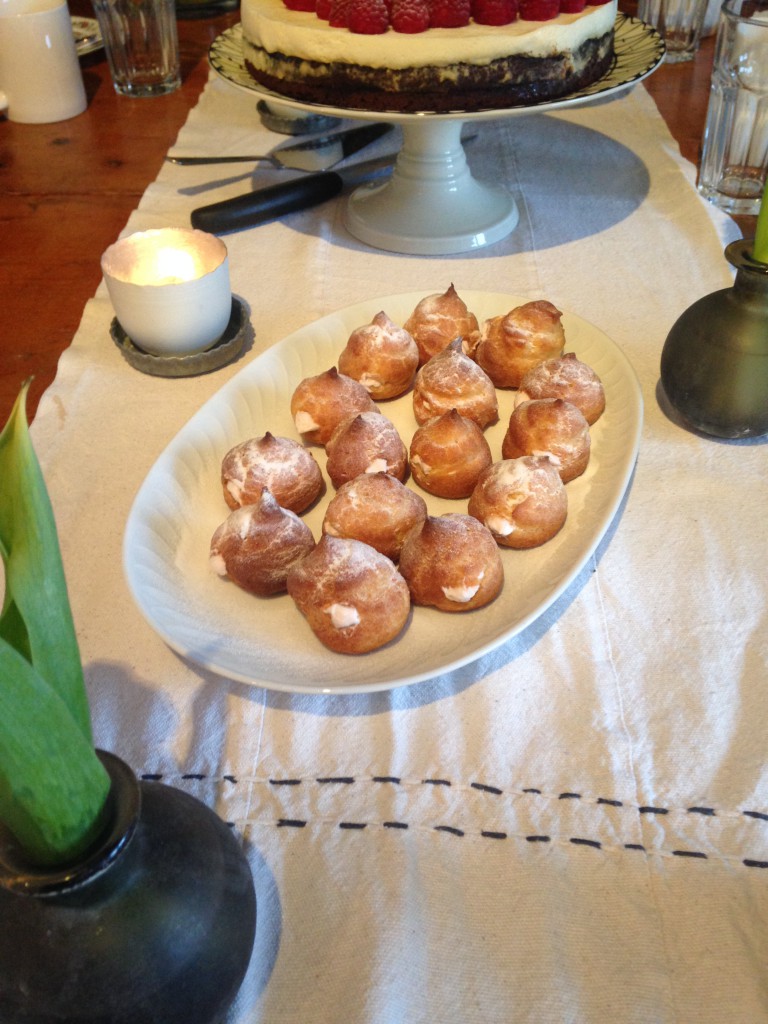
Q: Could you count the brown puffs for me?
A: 15